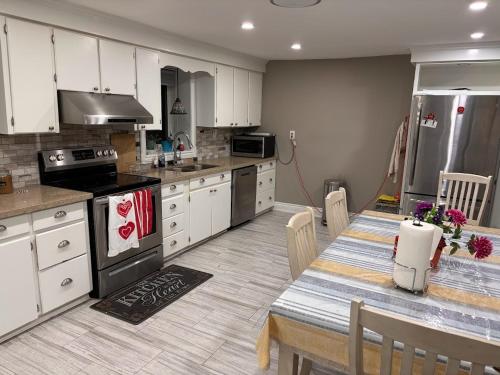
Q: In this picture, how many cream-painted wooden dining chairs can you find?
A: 4